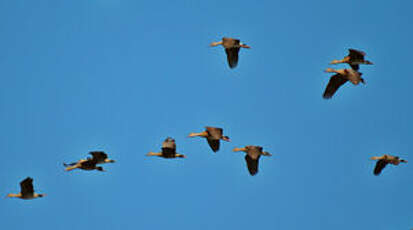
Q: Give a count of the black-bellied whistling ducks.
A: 10